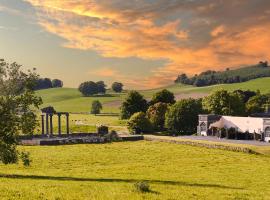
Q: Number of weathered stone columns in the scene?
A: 5